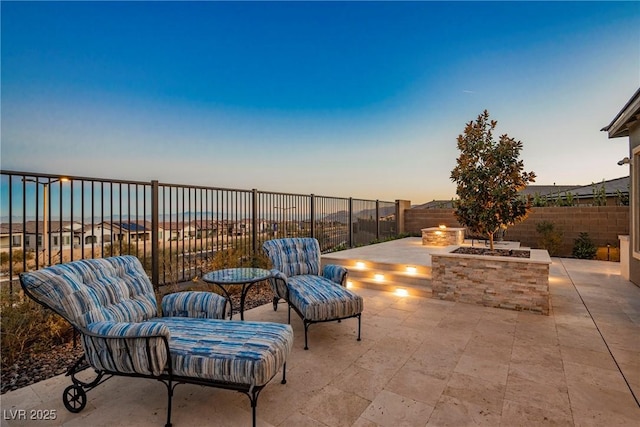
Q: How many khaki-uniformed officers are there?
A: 0